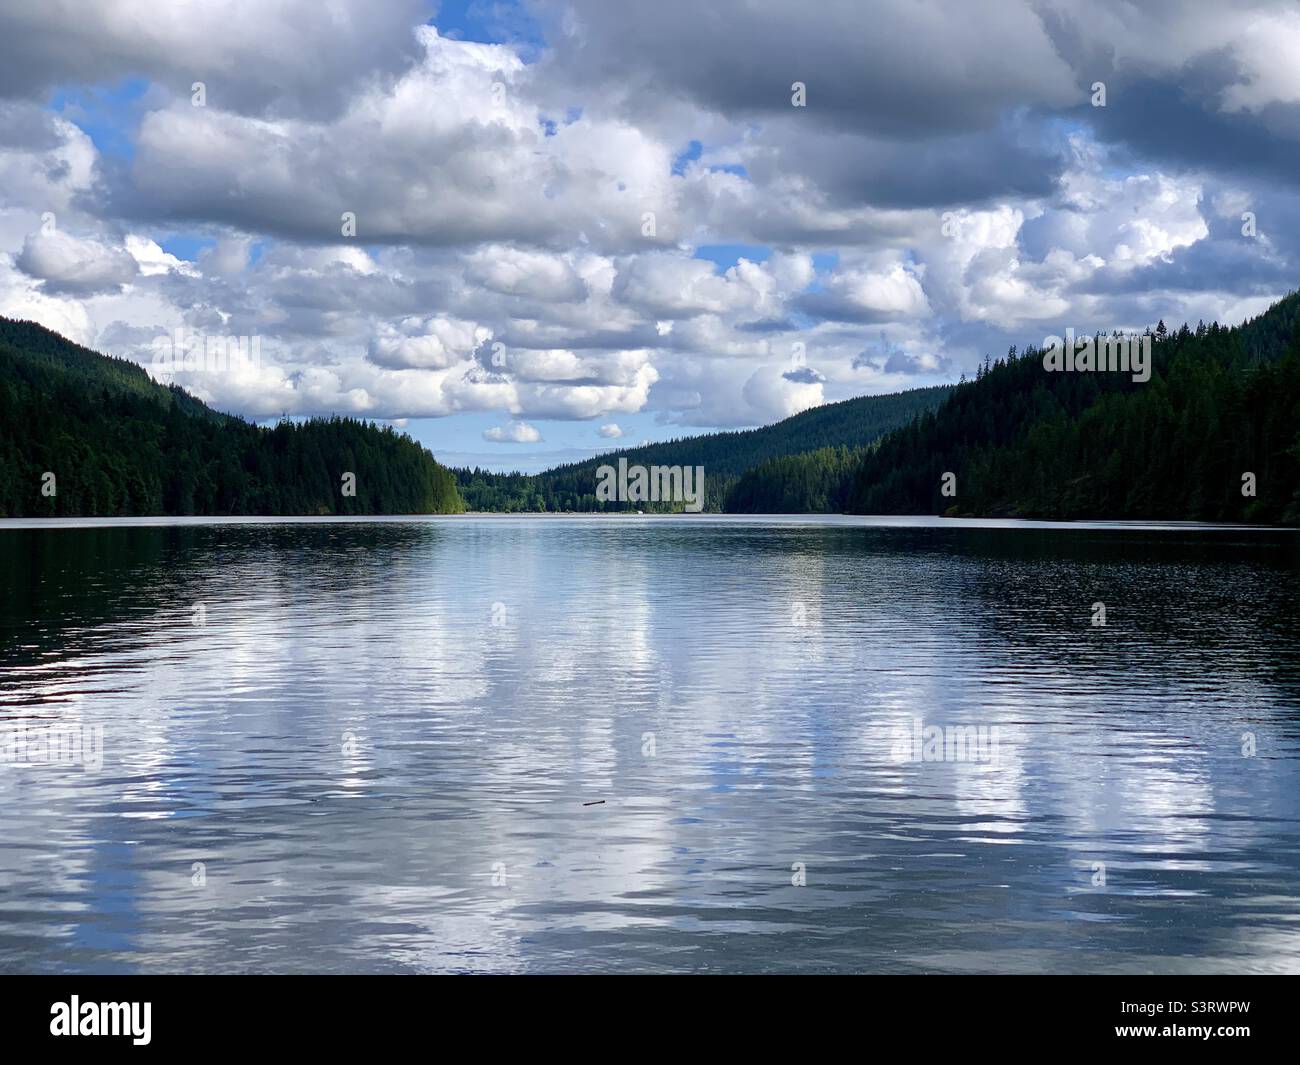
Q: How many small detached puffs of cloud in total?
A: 2